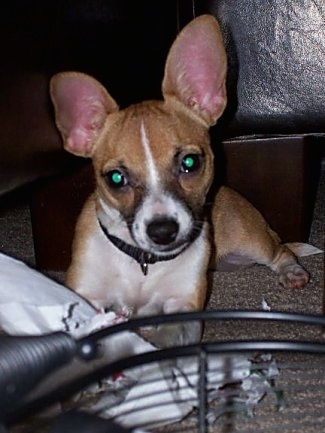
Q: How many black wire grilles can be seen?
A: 1